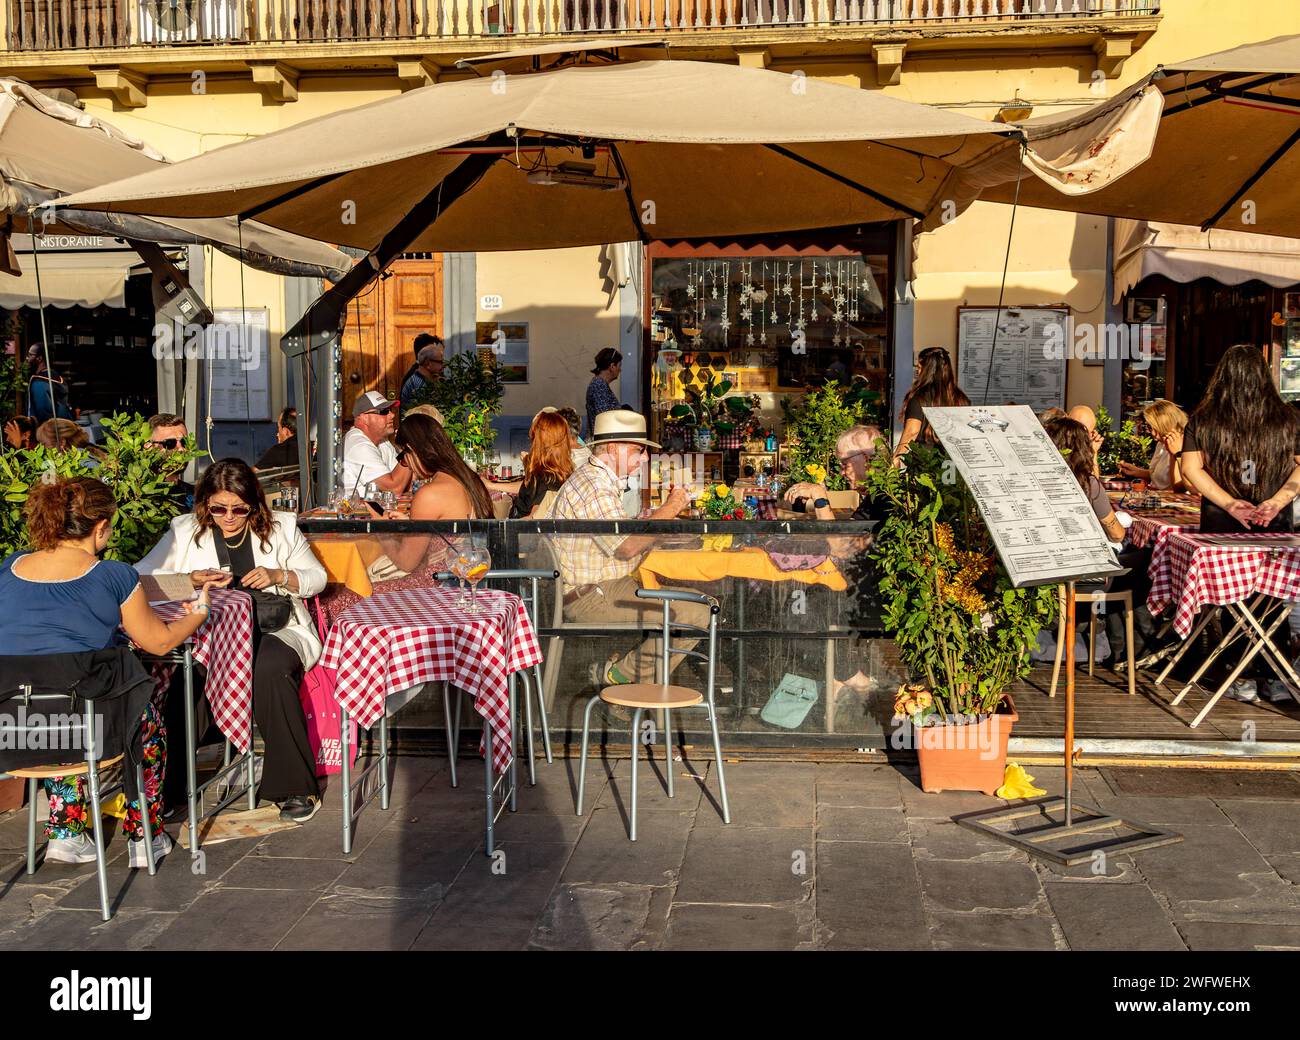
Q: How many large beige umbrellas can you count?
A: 3